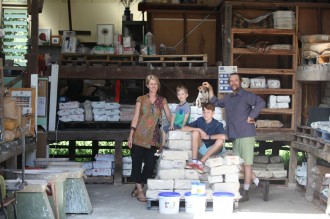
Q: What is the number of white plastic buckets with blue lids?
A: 3